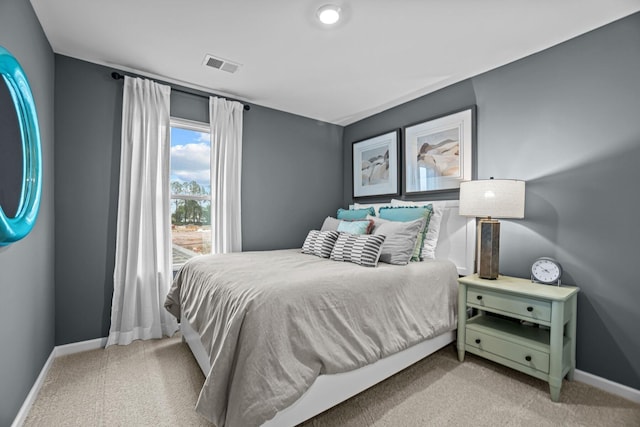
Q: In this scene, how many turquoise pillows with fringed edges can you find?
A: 2